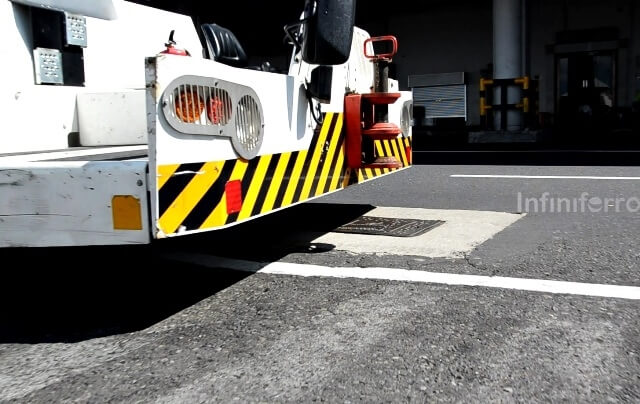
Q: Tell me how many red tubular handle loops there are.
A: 1